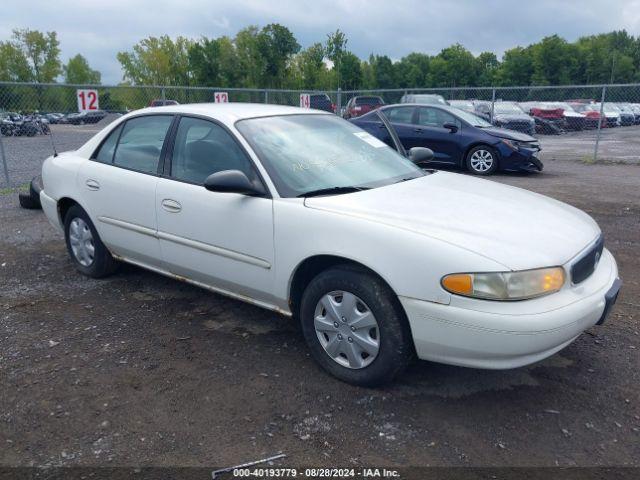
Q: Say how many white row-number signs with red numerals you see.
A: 3